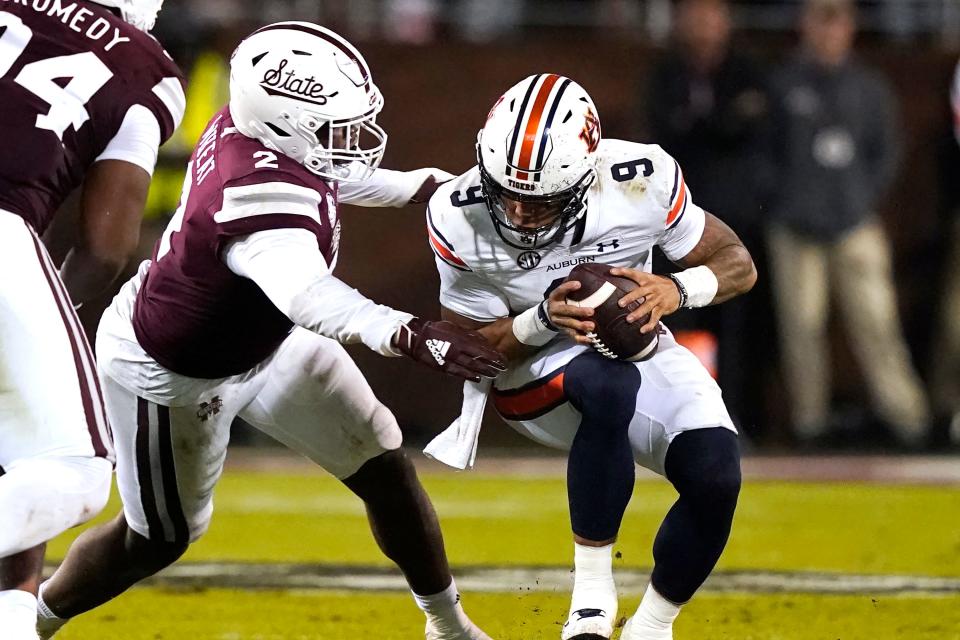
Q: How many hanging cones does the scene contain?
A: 0